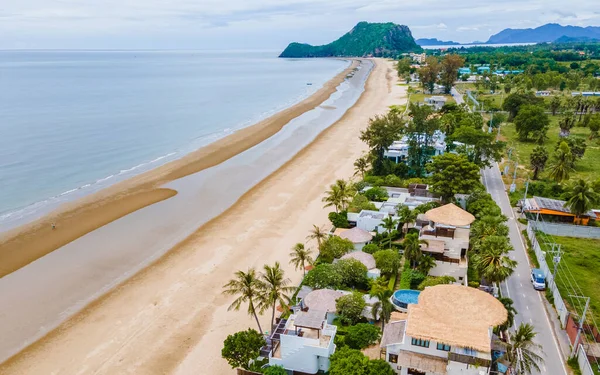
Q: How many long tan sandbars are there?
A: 1